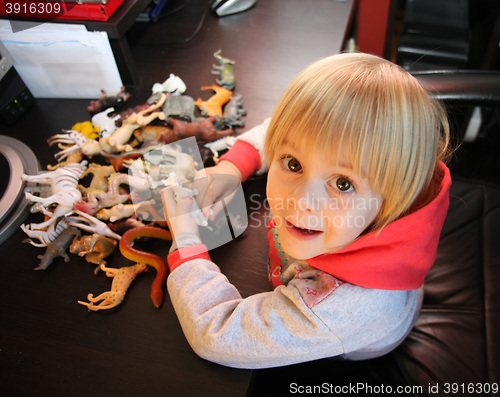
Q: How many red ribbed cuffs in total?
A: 2